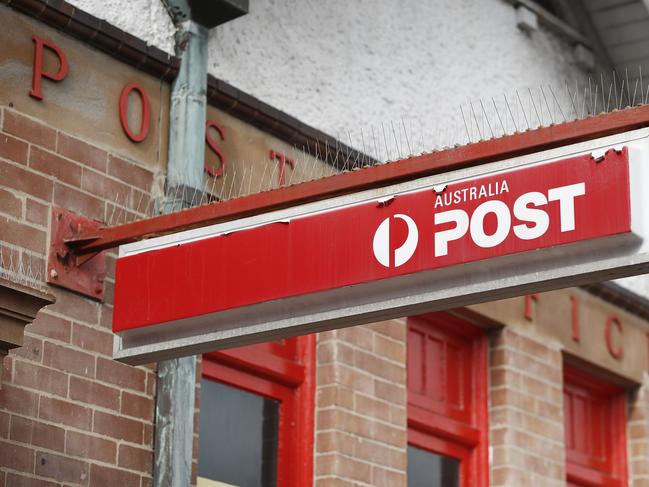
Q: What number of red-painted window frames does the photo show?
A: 3